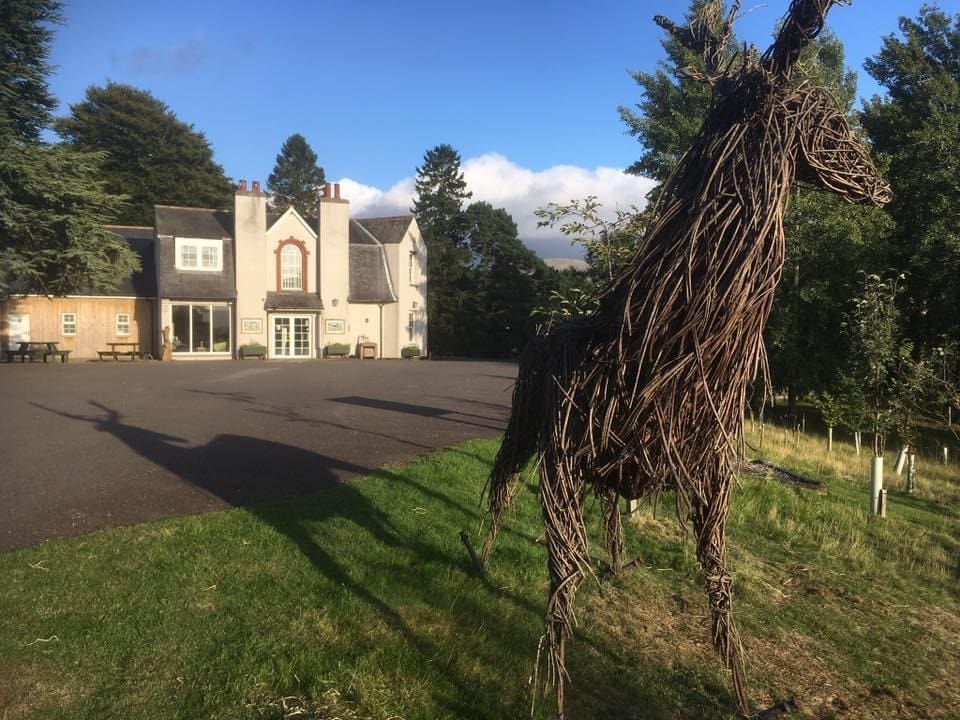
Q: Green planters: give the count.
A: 3